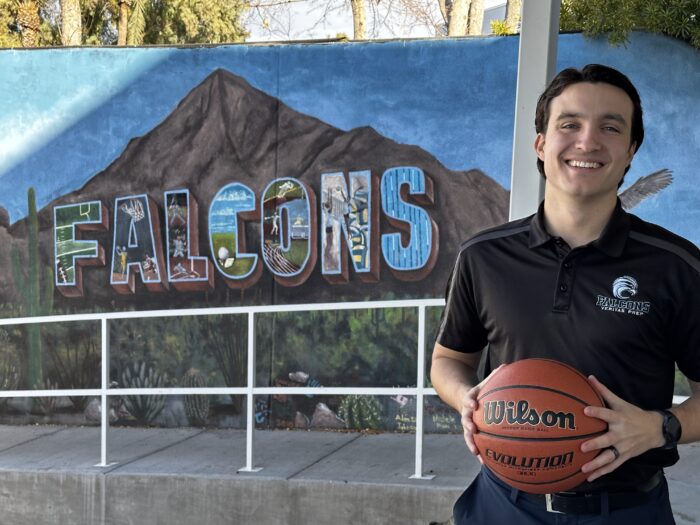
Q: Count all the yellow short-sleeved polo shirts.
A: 0